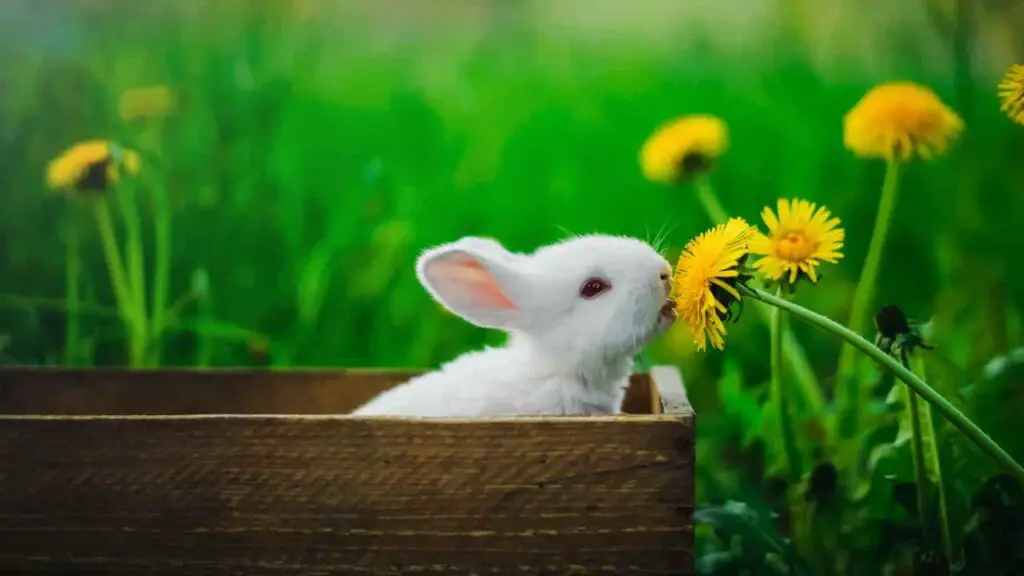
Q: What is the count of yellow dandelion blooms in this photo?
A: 7